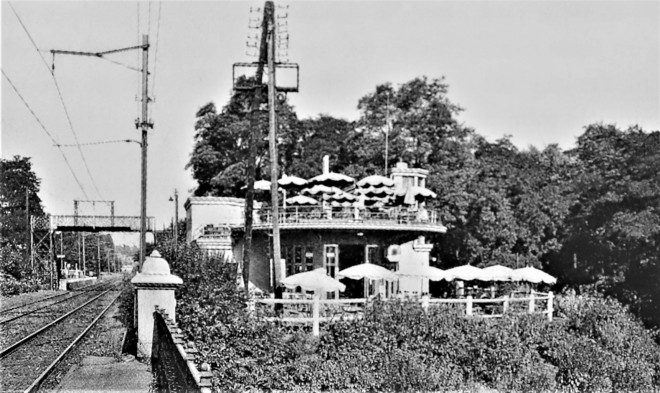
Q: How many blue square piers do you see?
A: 0